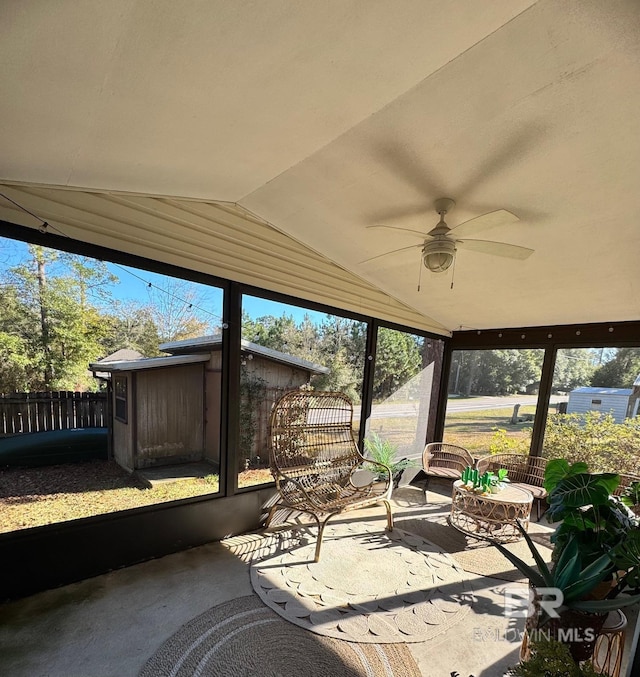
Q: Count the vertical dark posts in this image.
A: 4